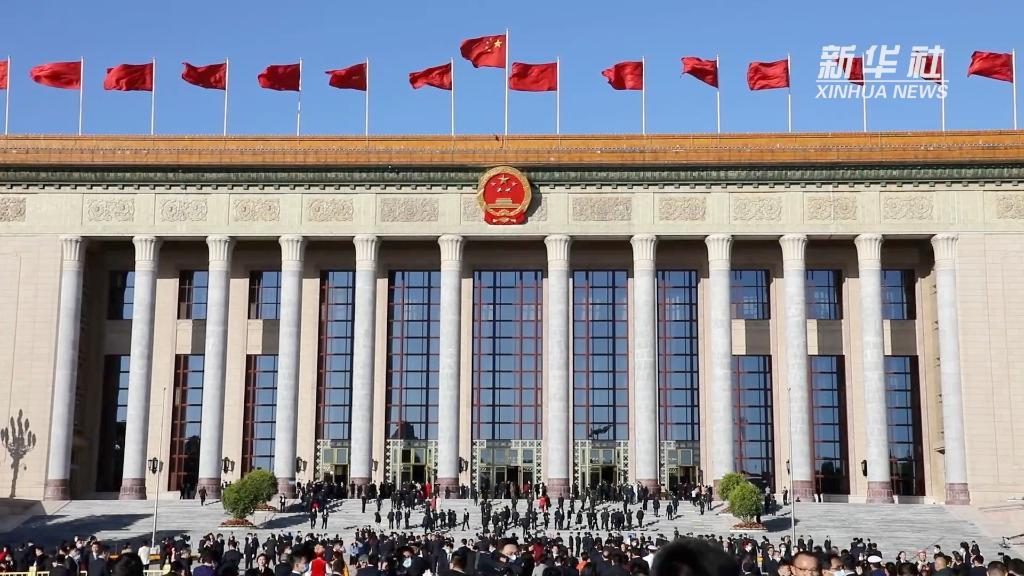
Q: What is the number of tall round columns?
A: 12